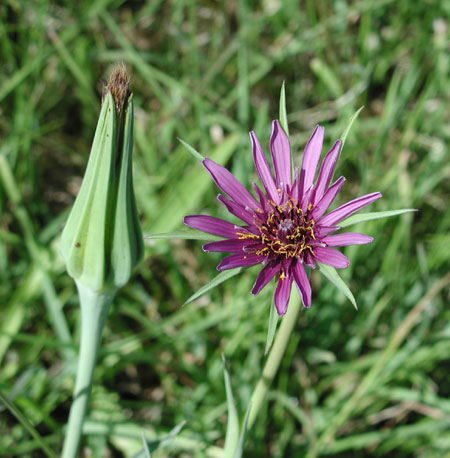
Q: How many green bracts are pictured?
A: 8